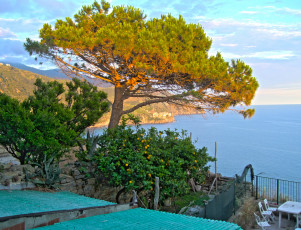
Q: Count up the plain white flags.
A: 0